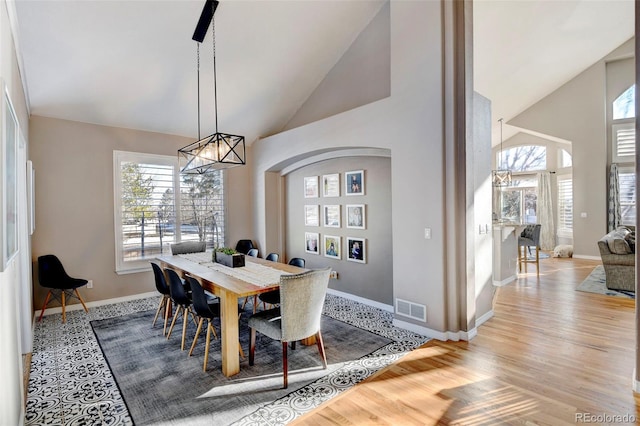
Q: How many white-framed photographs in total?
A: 9